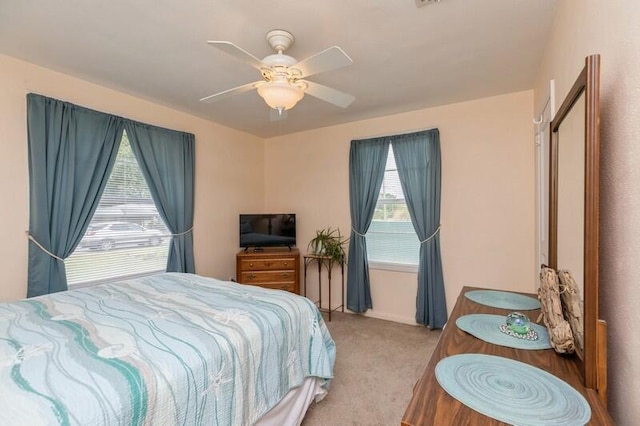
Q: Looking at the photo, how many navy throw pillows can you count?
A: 0